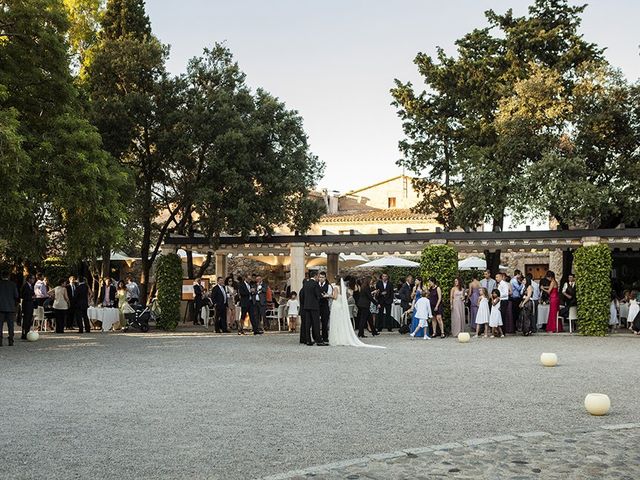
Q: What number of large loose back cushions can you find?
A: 0